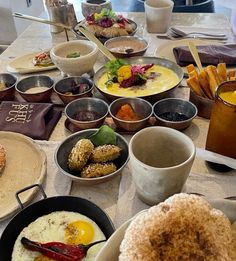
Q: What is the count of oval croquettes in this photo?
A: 3